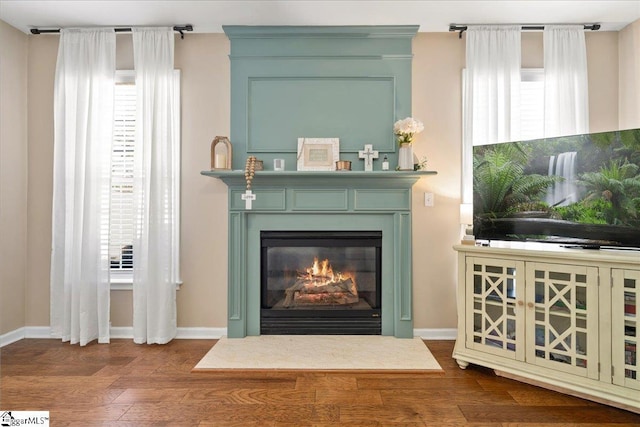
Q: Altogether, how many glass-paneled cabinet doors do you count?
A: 3